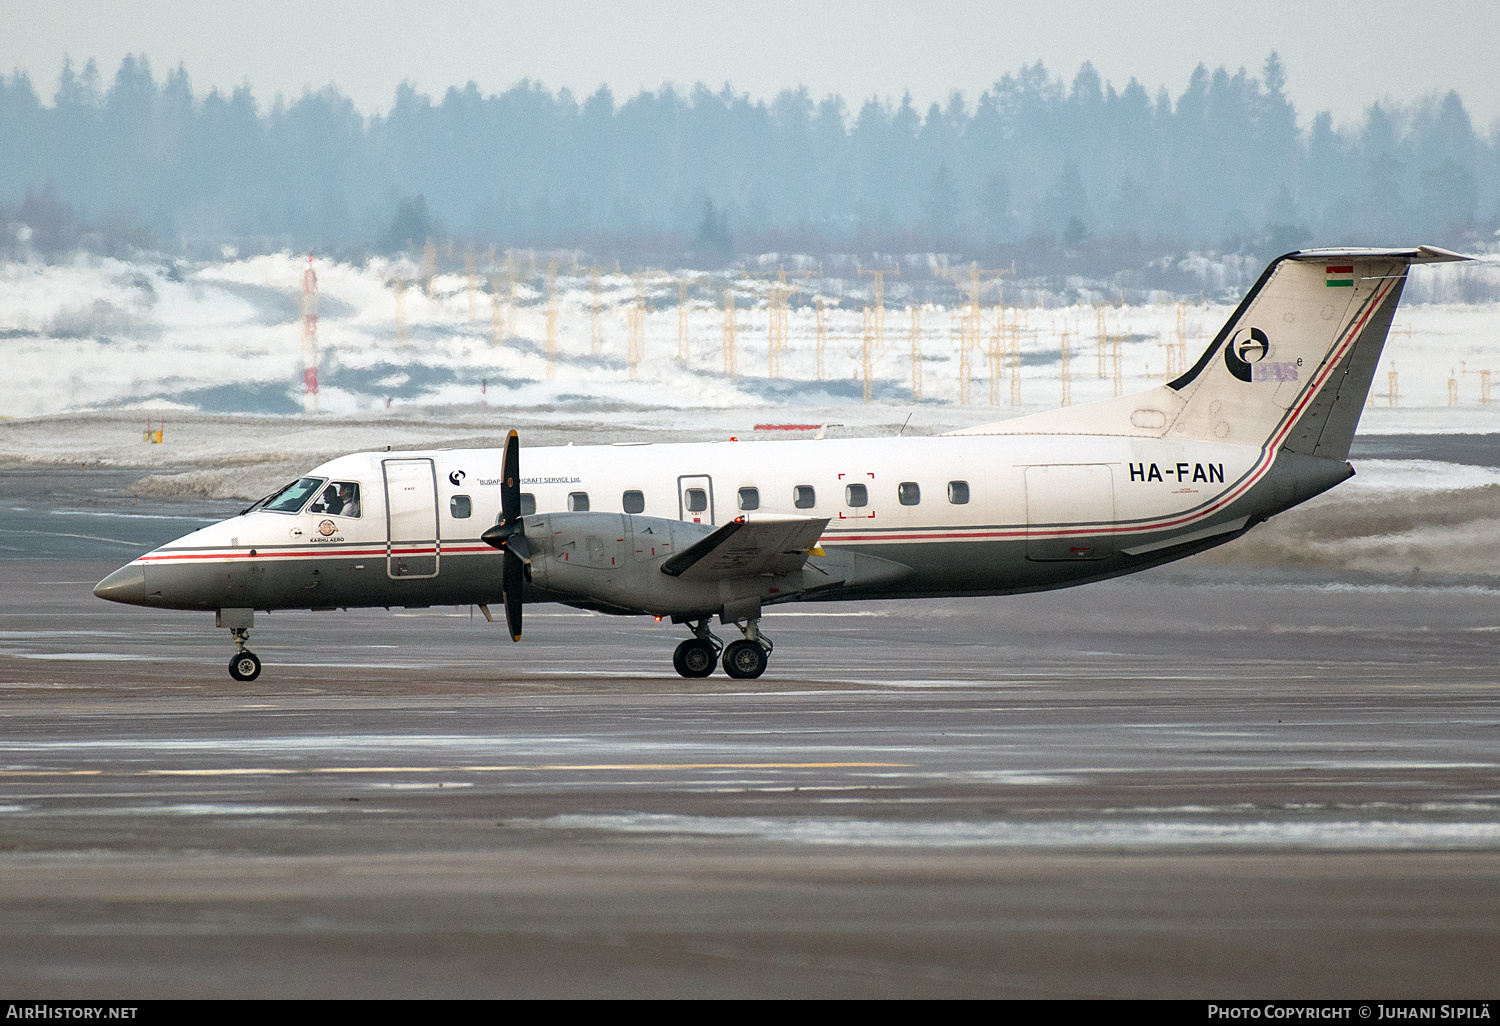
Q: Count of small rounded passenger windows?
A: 10